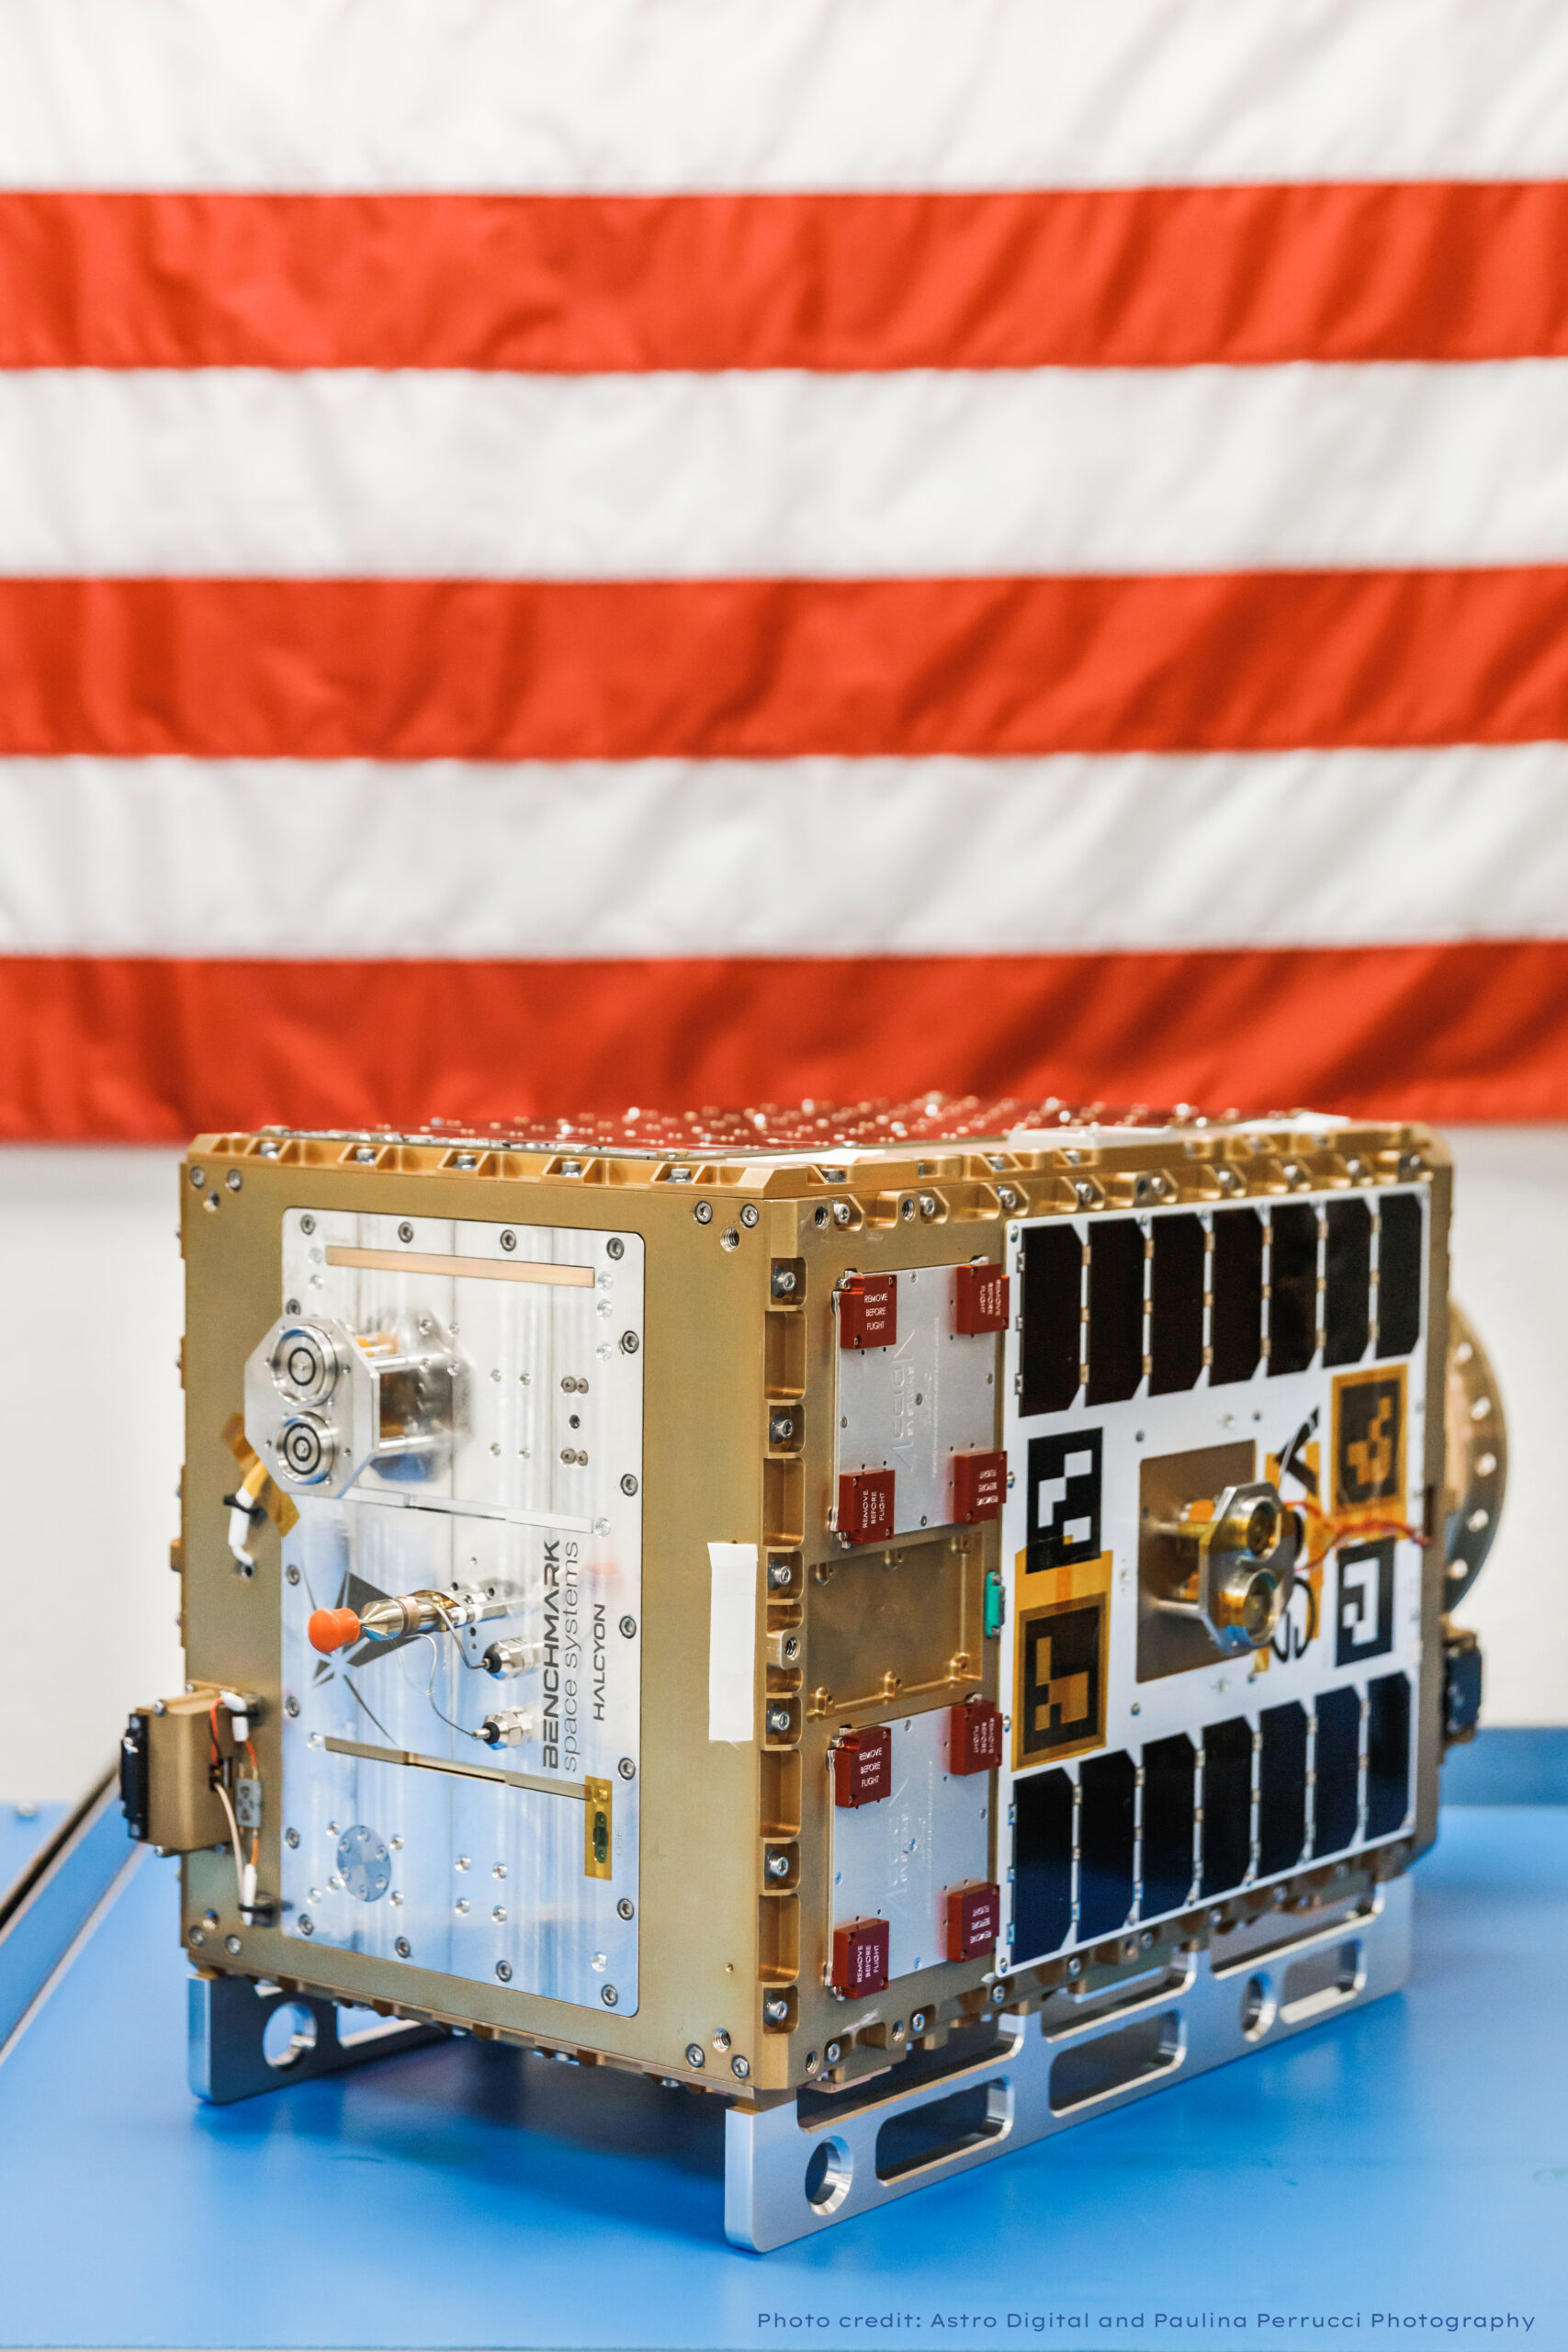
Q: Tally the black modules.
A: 14